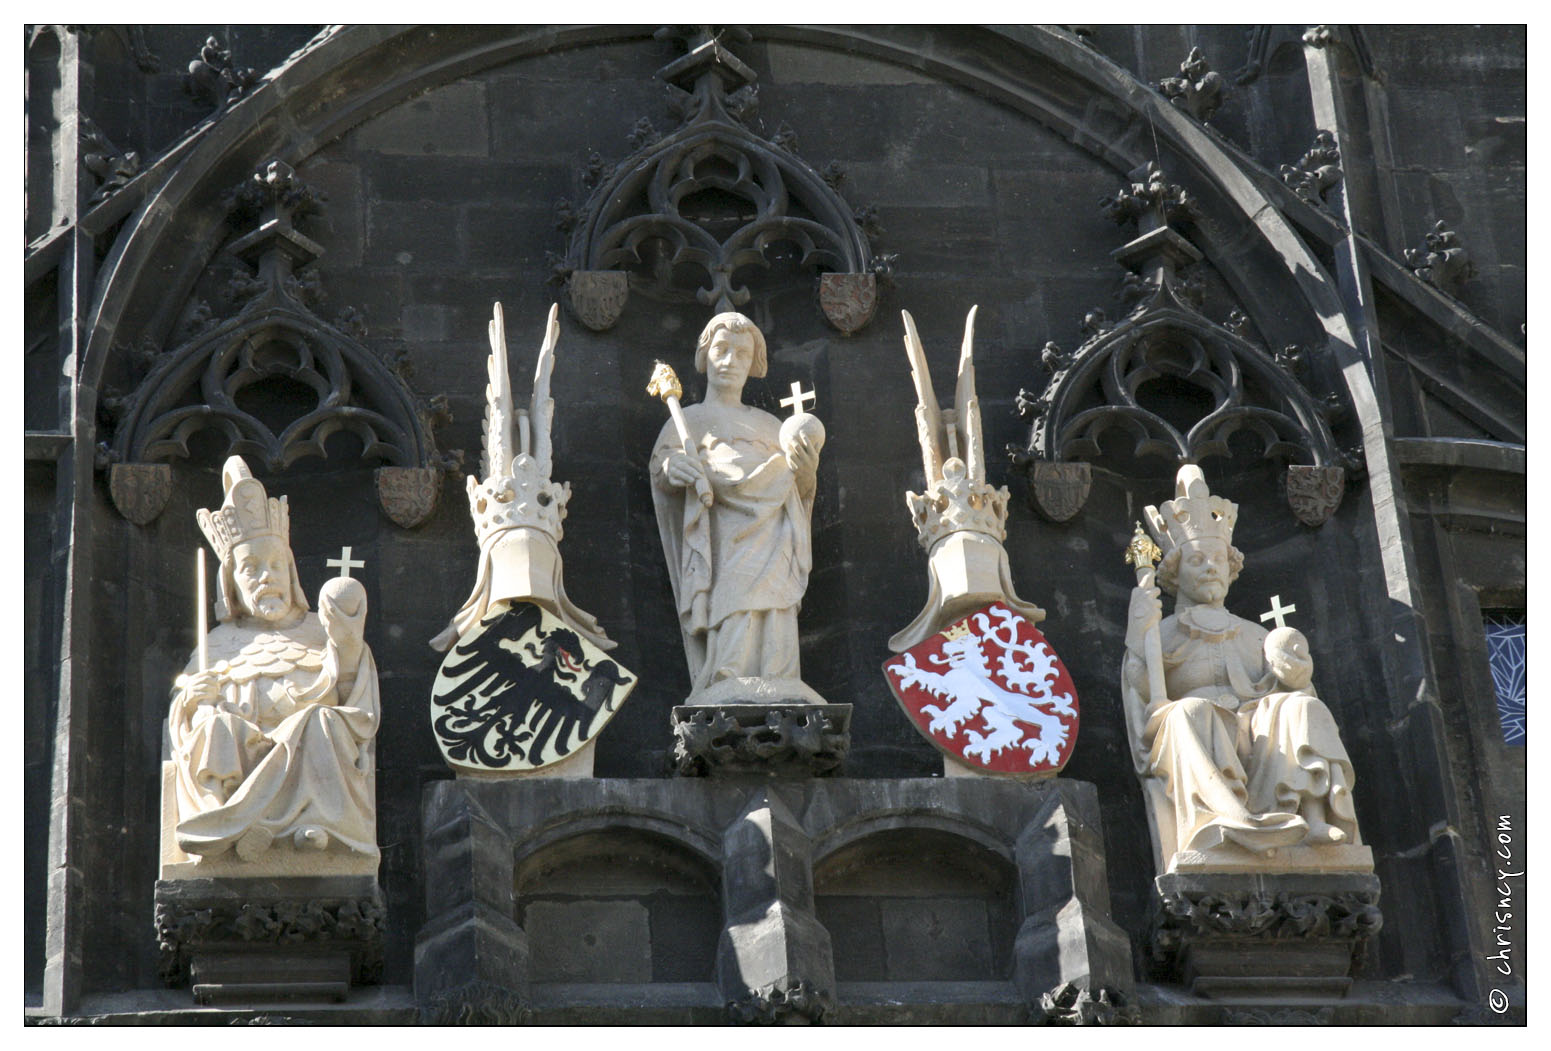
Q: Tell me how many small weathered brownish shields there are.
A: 6